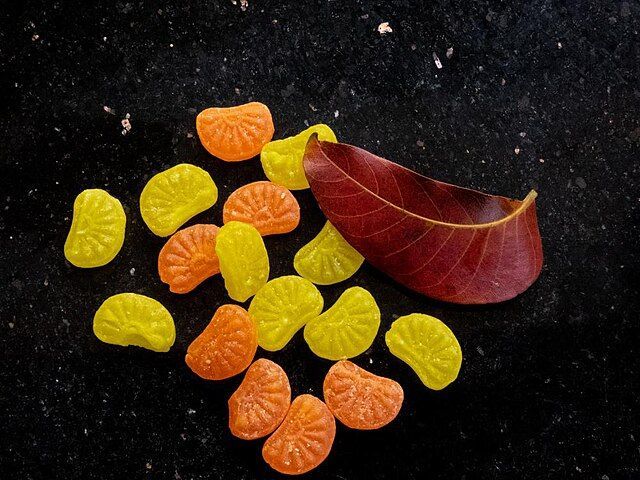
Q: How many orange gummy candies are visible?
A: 7